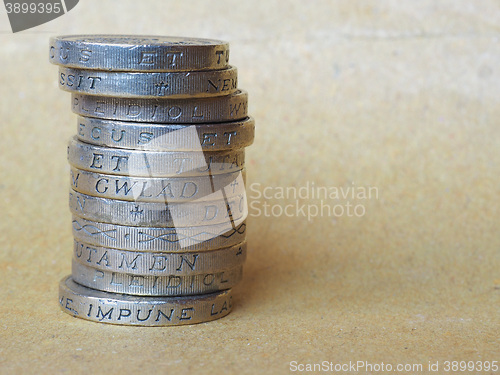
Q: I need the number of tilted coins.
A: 0